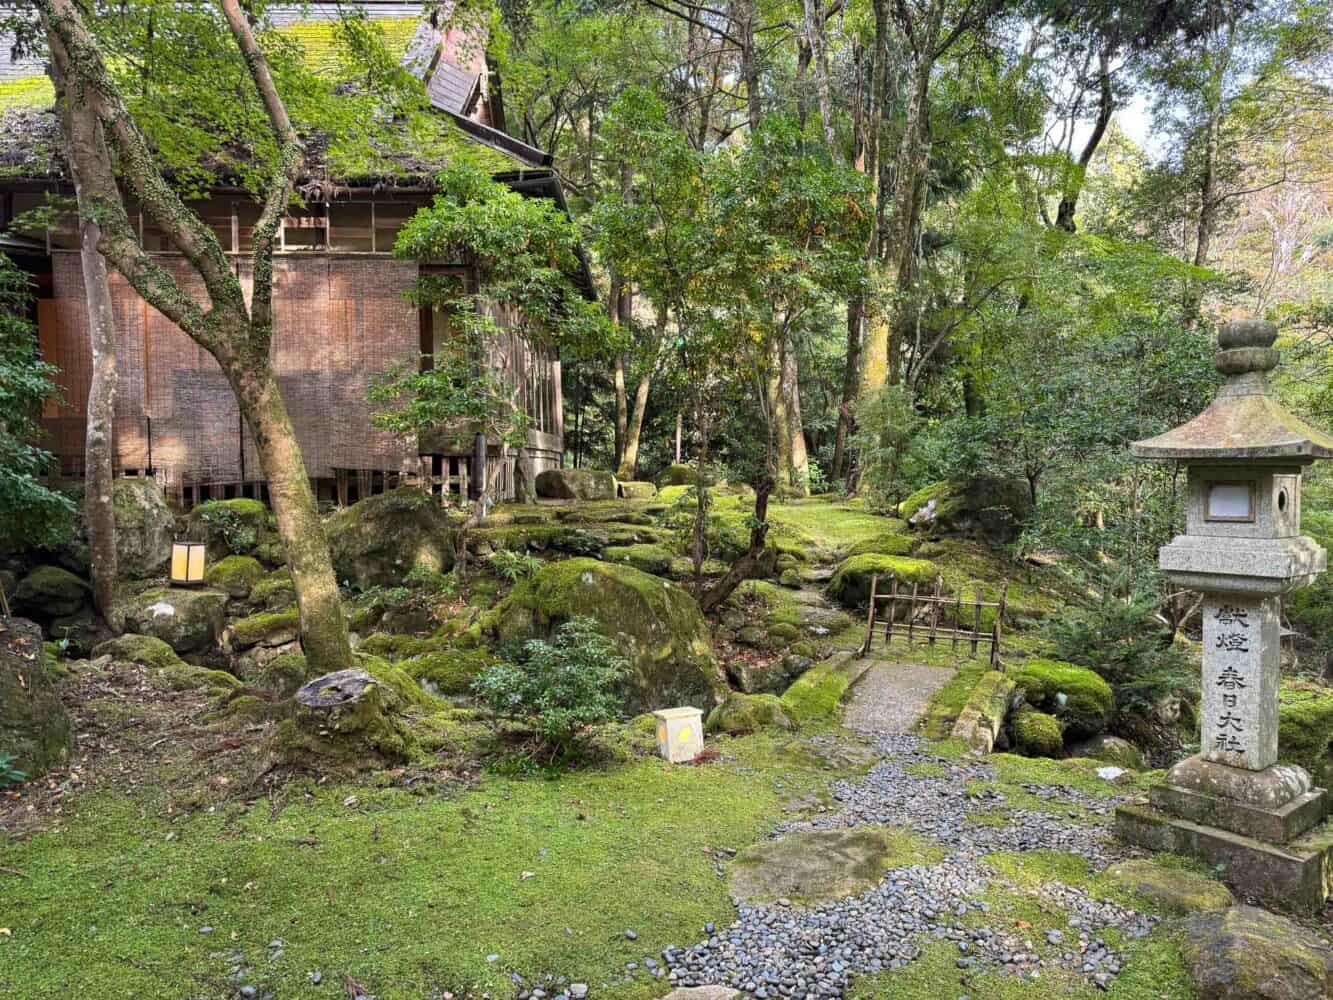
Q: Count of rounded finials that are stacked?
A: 2